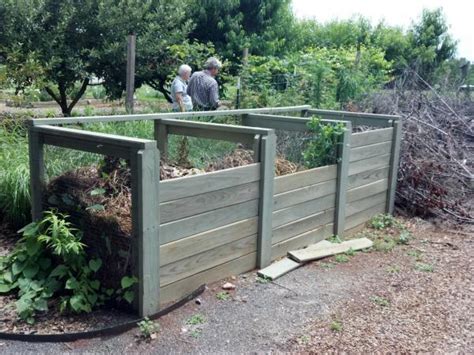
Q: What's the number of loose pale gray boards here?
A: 2